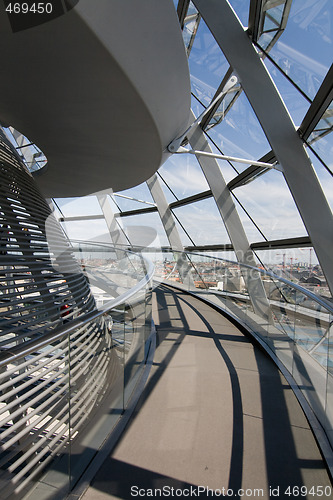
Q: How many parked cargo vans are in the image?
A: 0